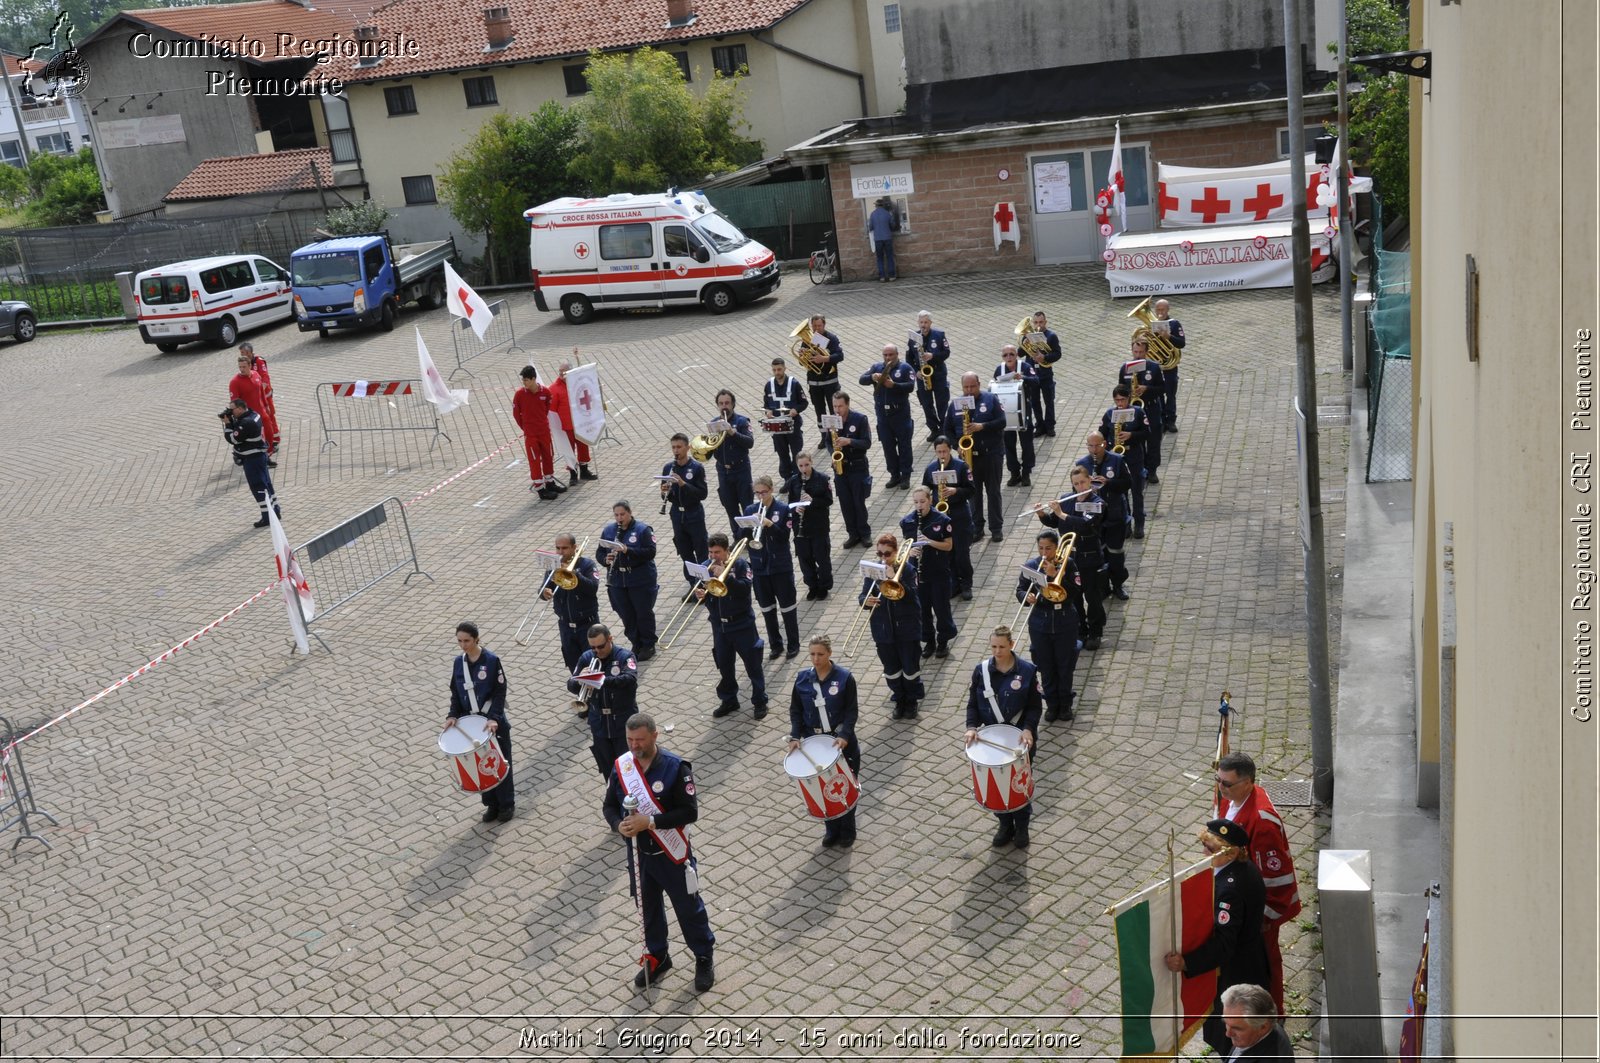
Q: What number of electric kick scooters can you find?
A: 0